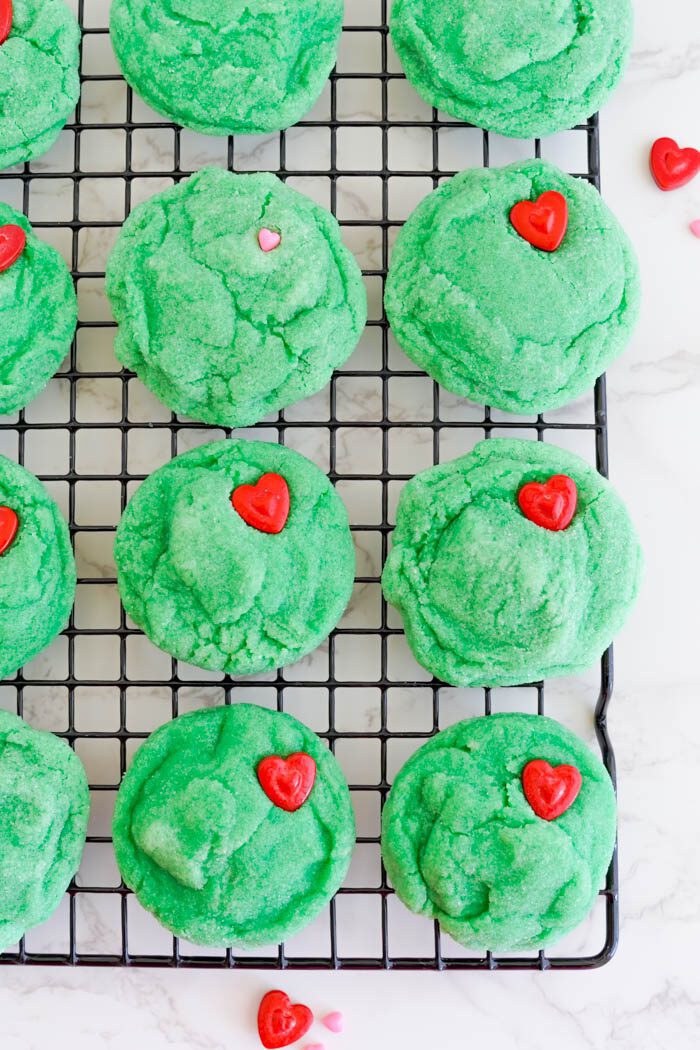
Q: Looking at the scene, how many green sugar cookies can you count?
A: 12